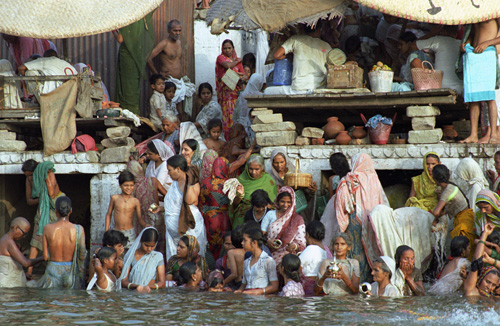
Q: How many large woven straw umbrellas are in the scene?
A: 2